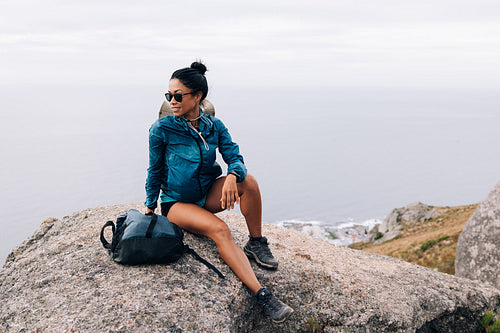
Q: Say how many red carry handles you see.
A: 0